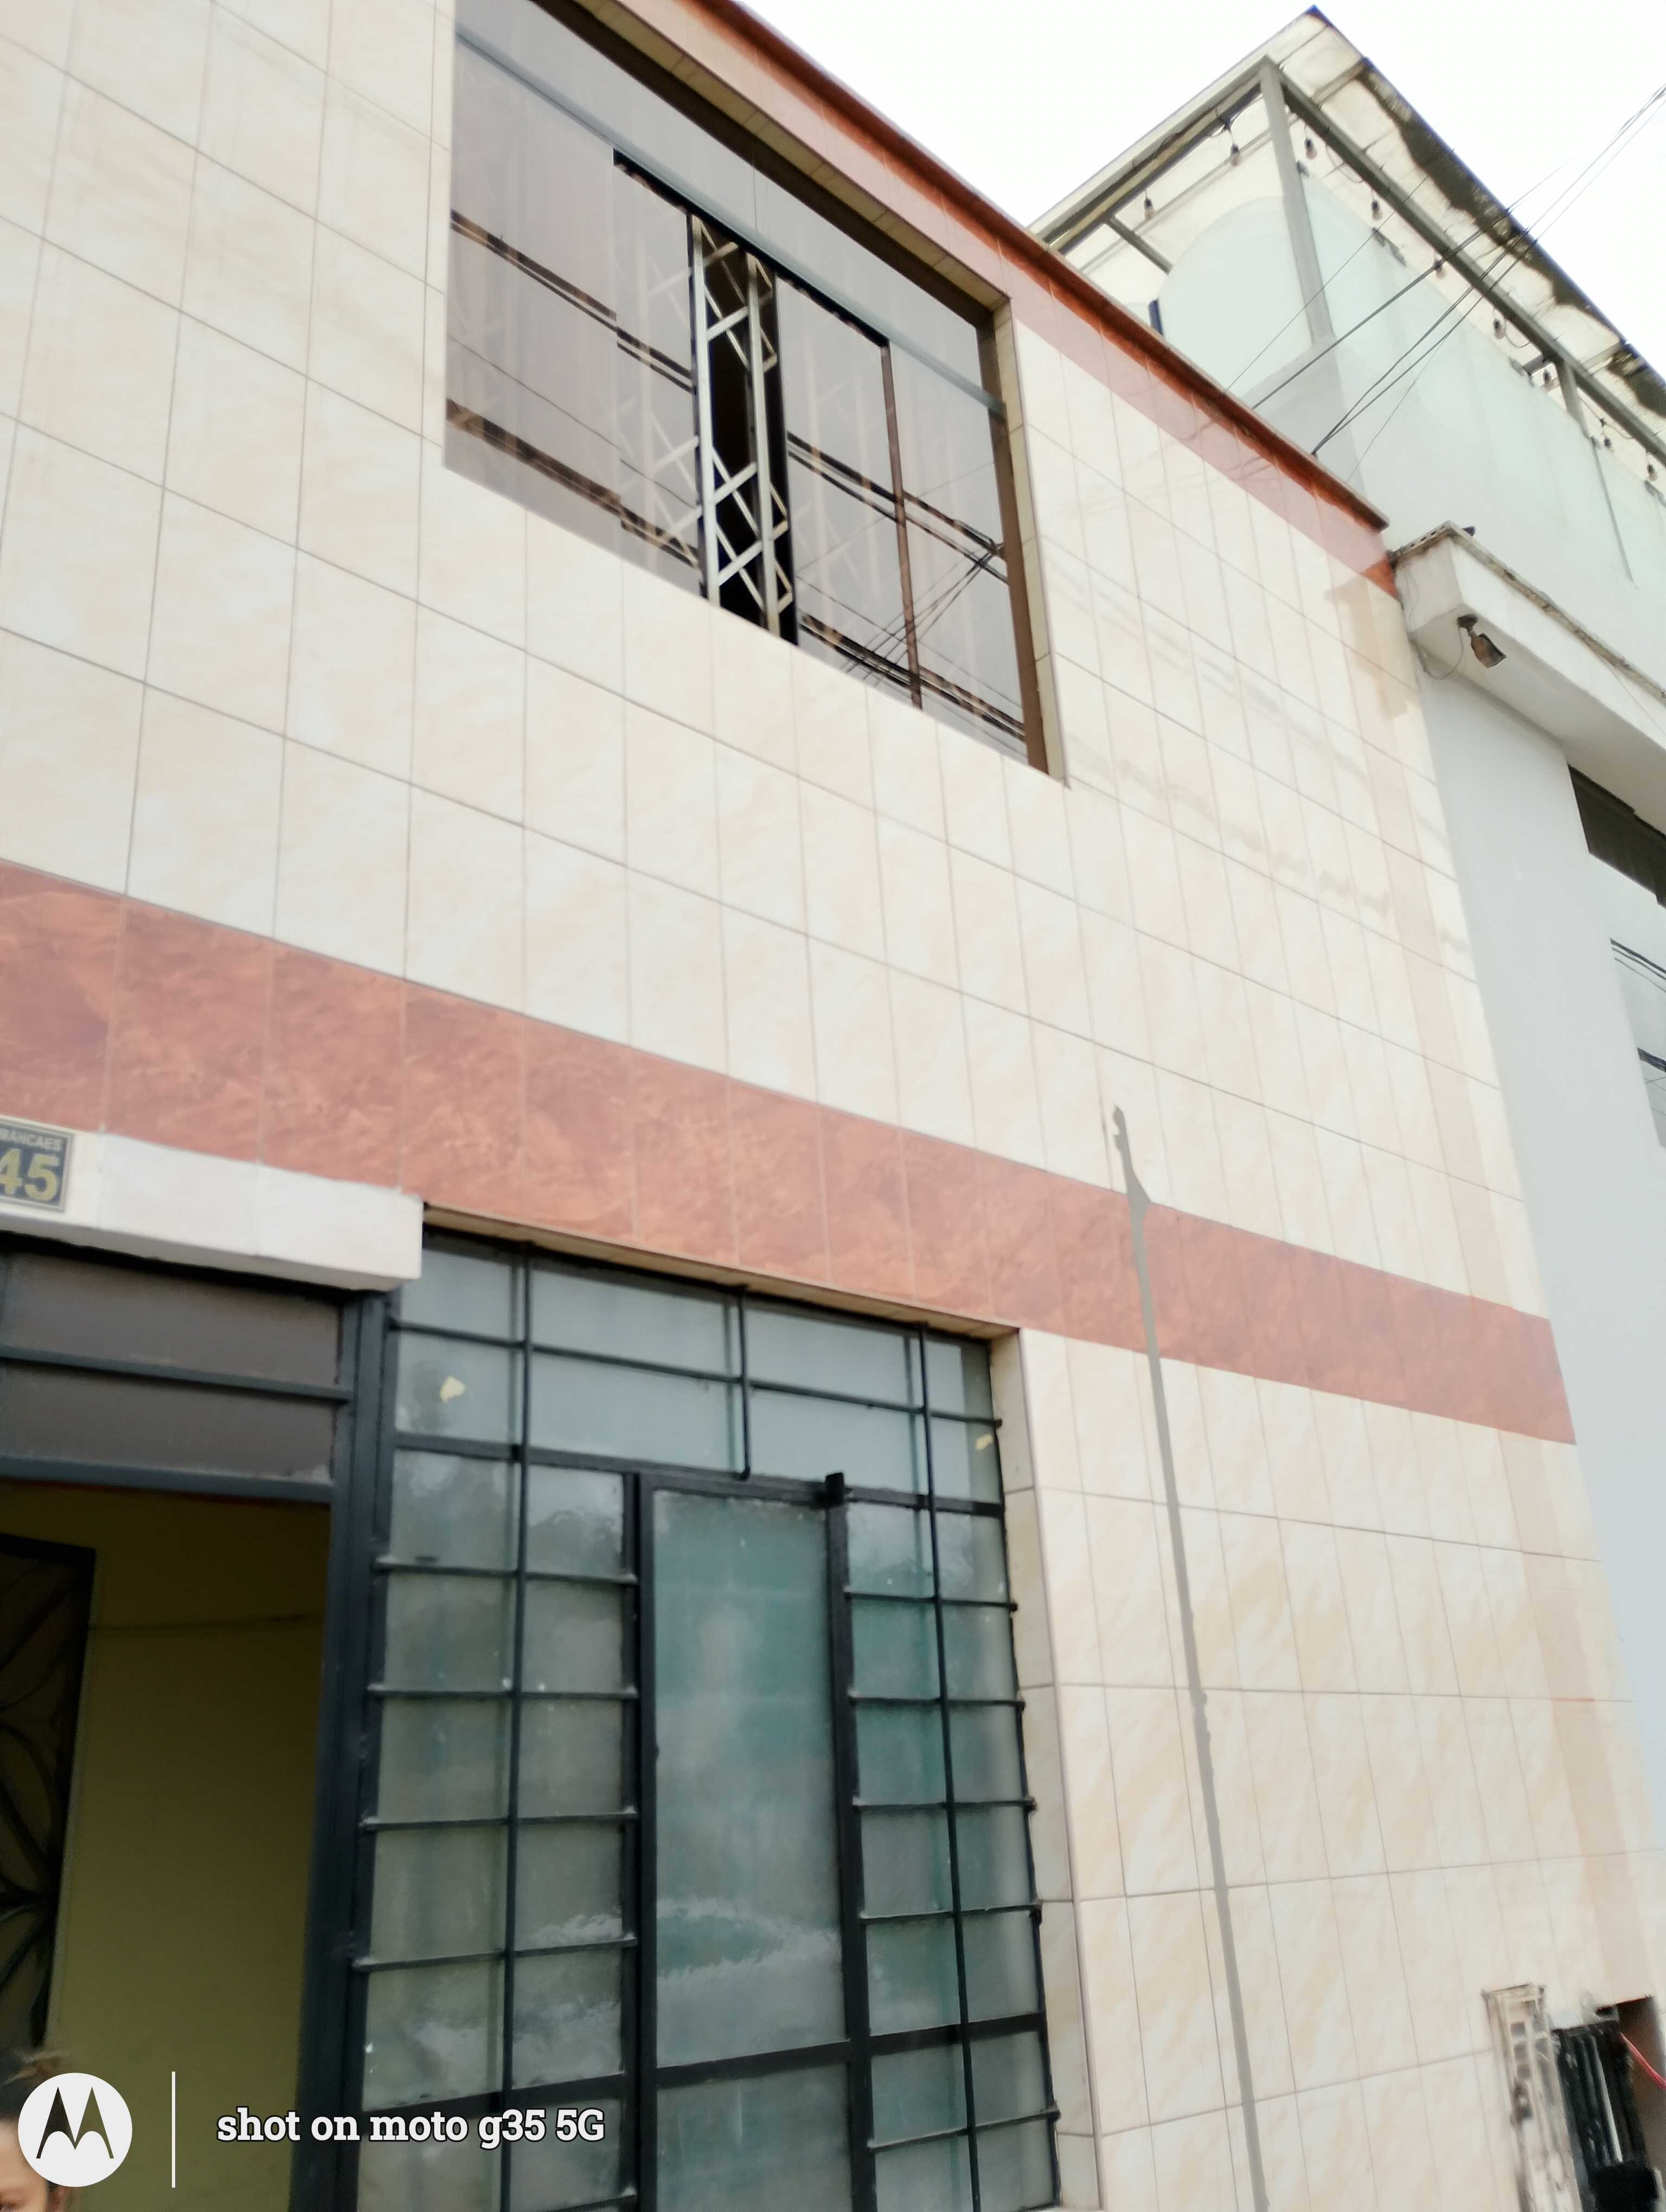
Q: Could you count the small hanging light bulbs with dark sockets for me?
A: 9